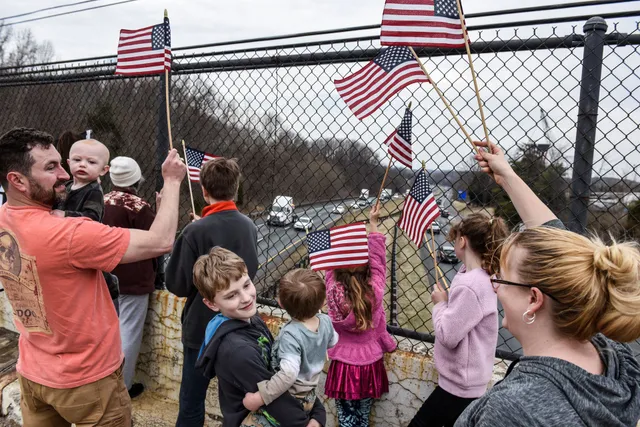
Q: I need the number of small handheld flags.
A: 7